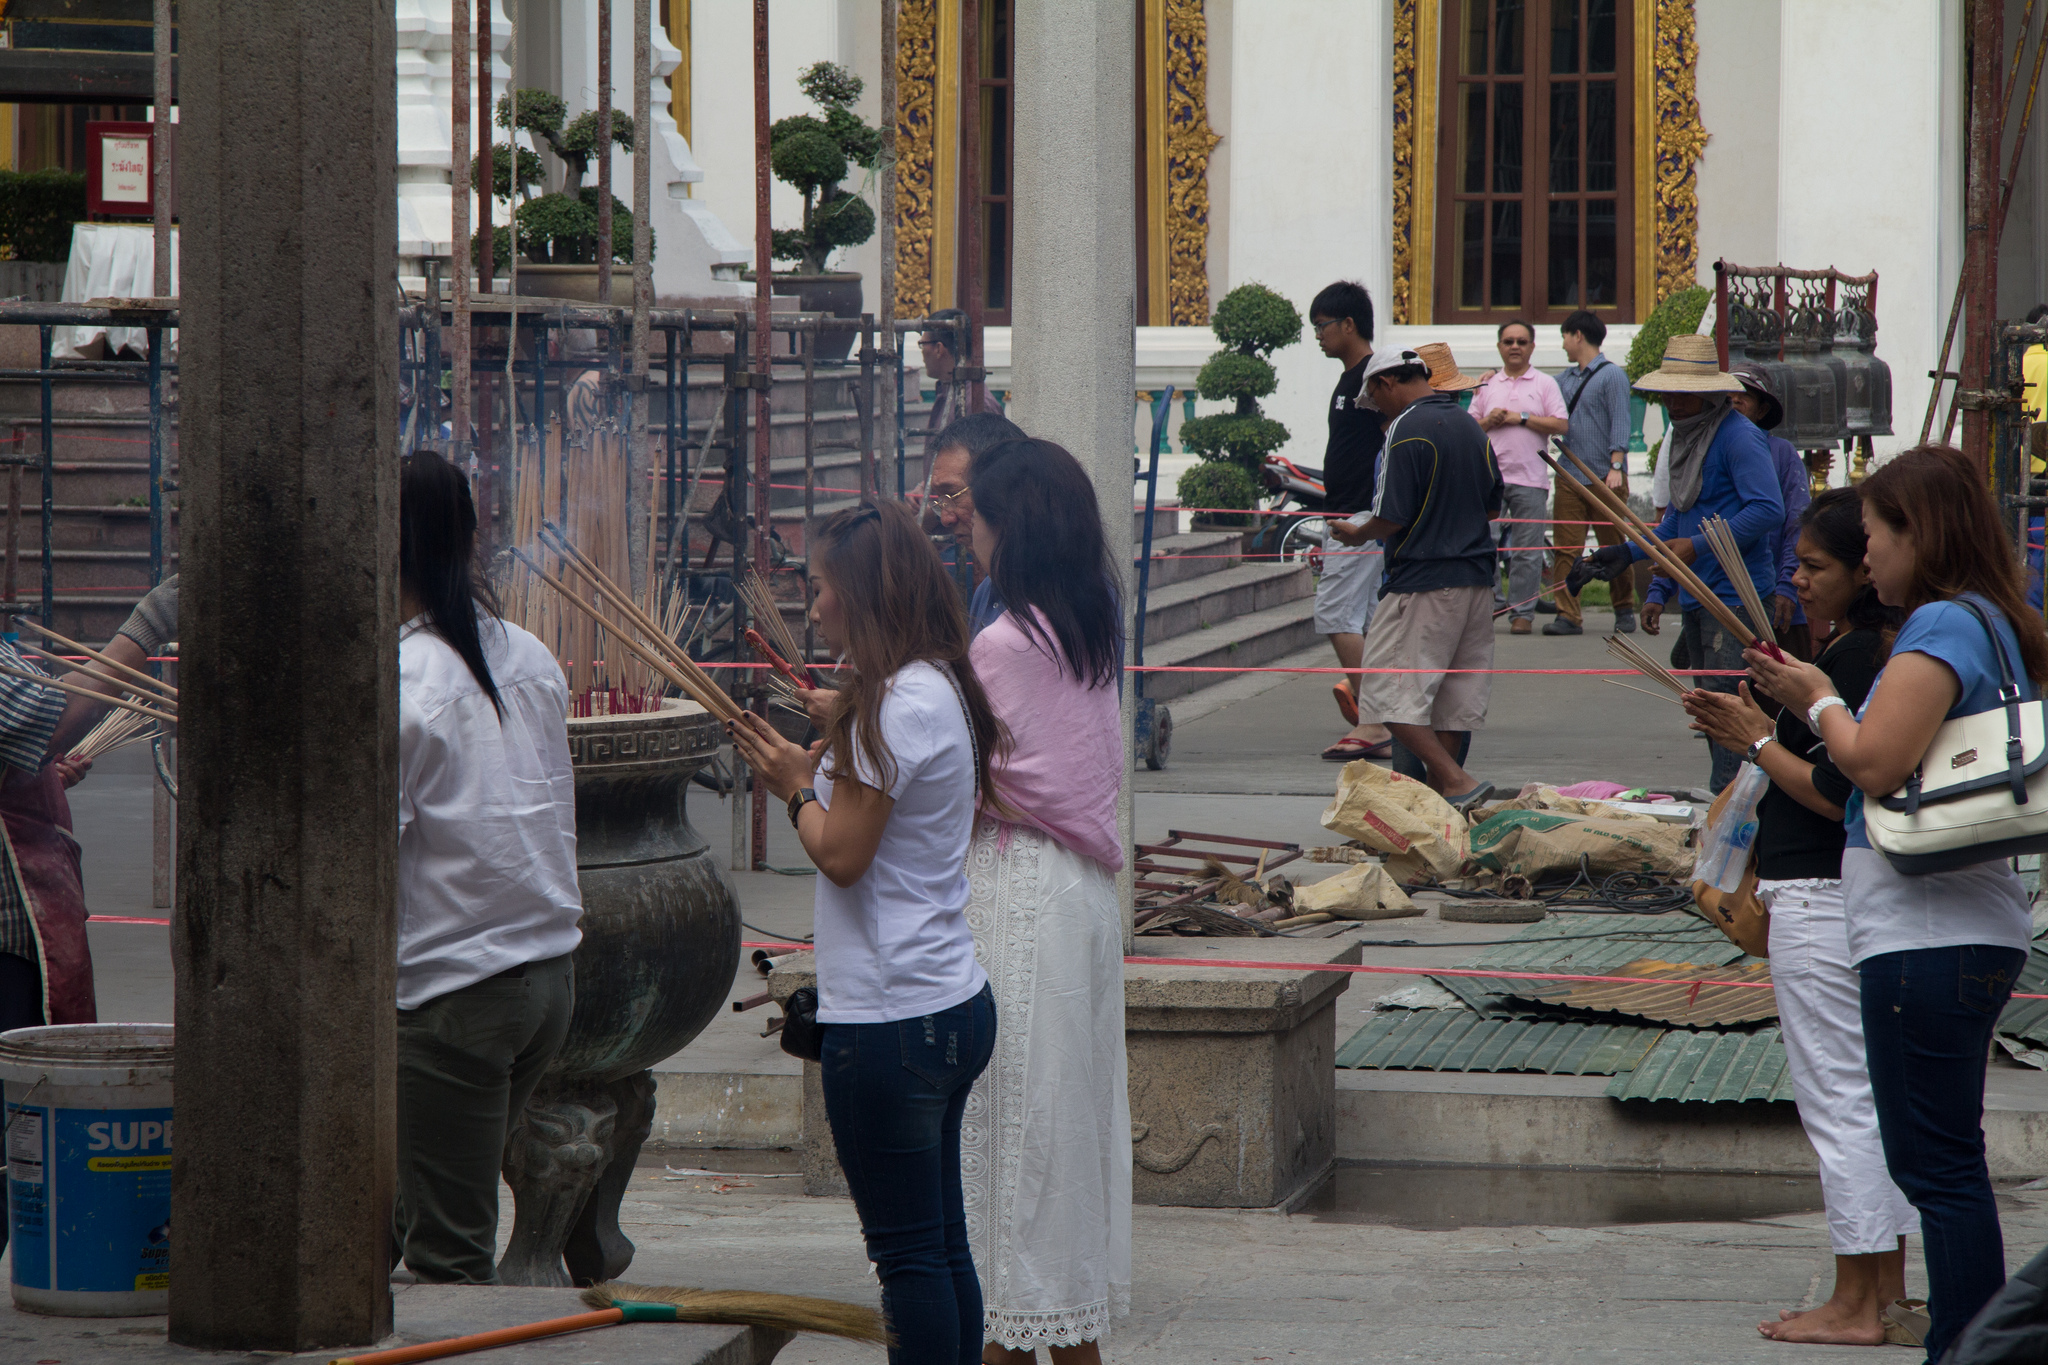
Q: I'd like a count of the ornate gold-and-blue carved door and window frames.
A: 2